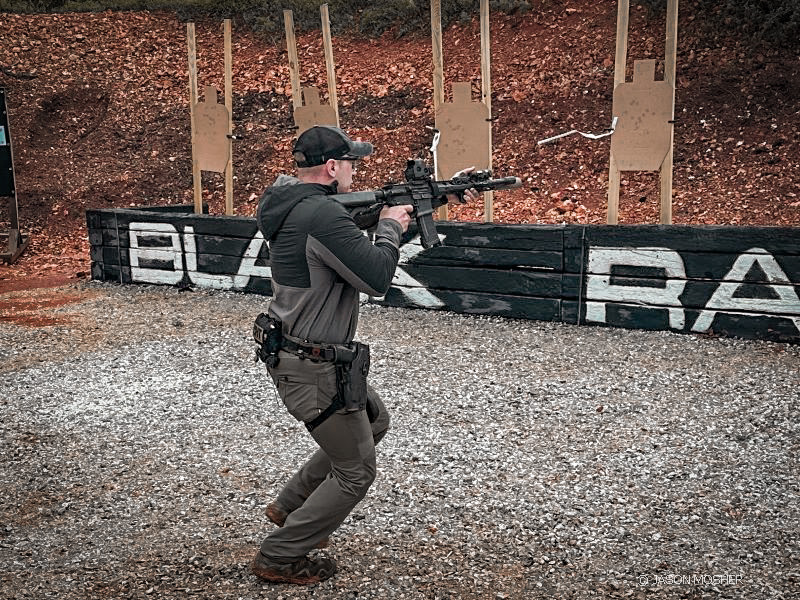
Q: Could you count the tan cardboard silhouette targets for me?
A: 4